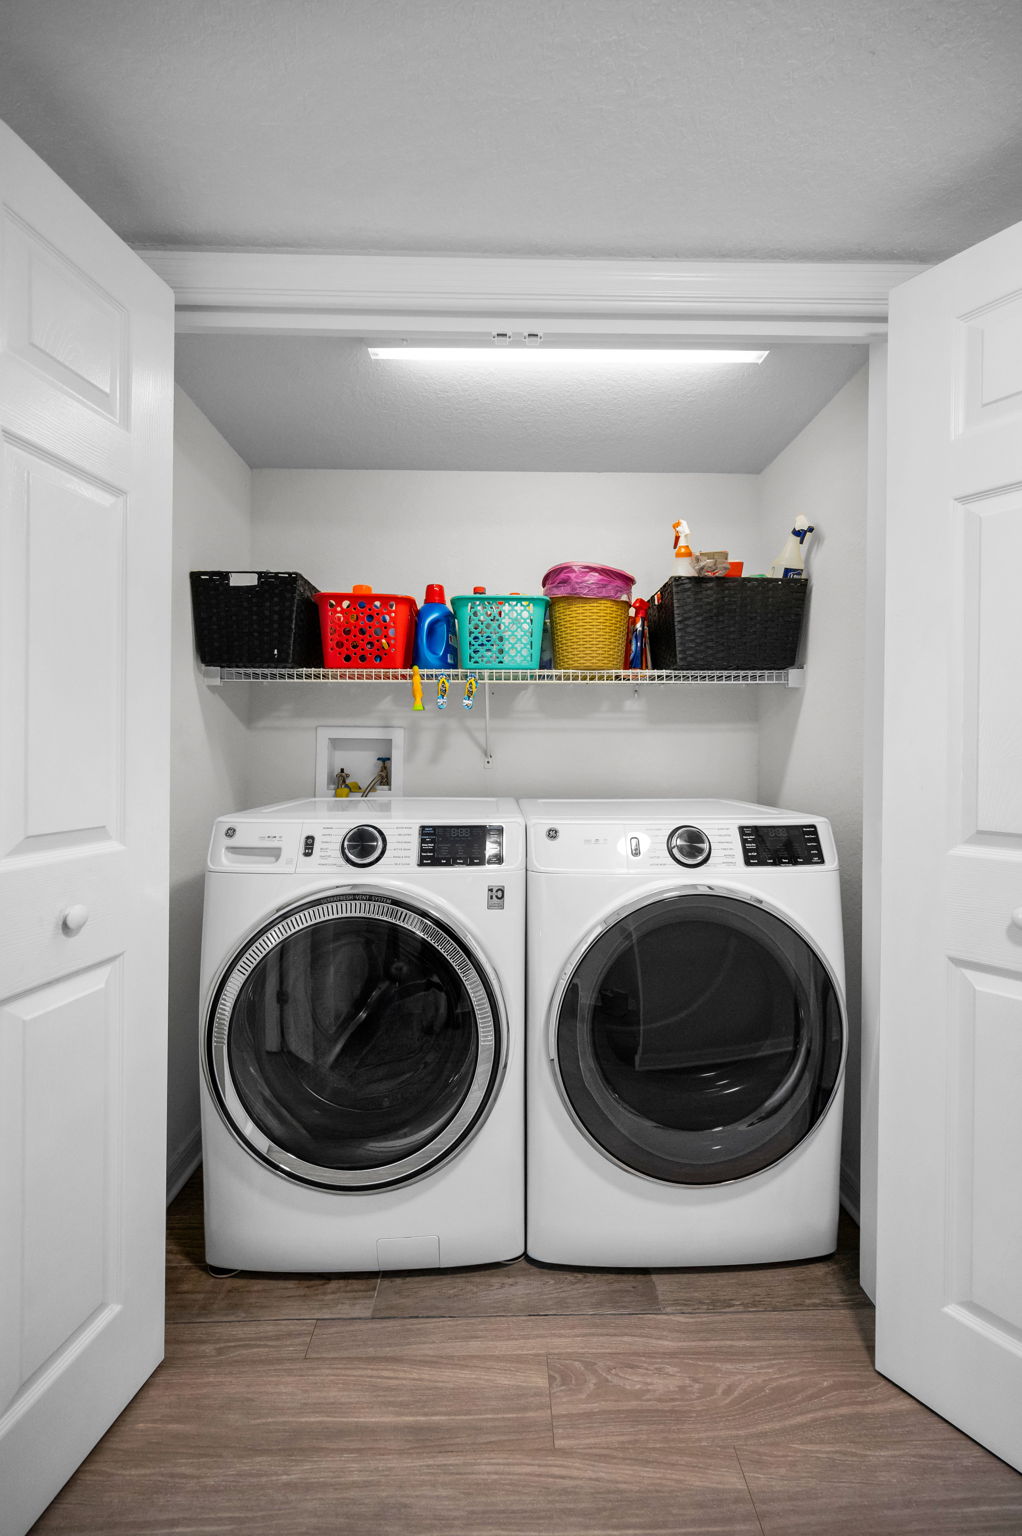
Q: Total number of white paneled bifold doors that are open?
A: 2